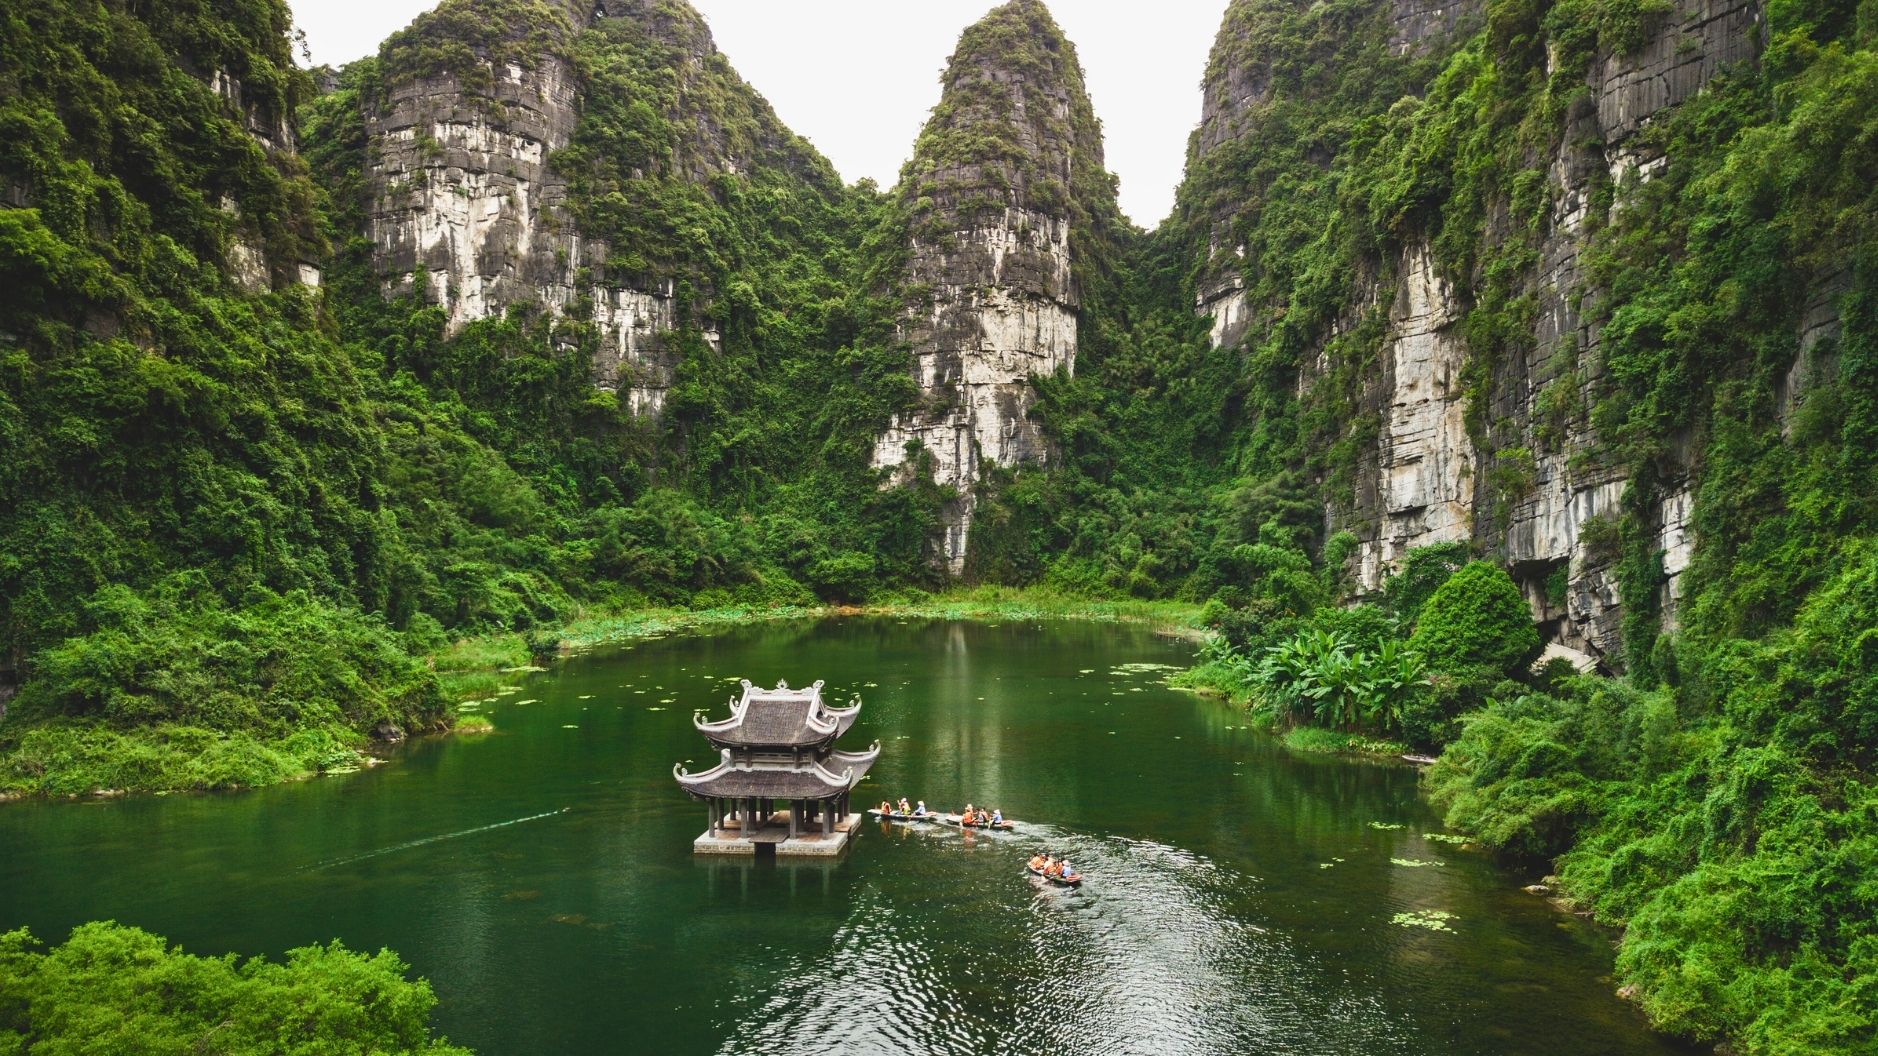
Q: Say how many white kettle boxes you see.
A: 0